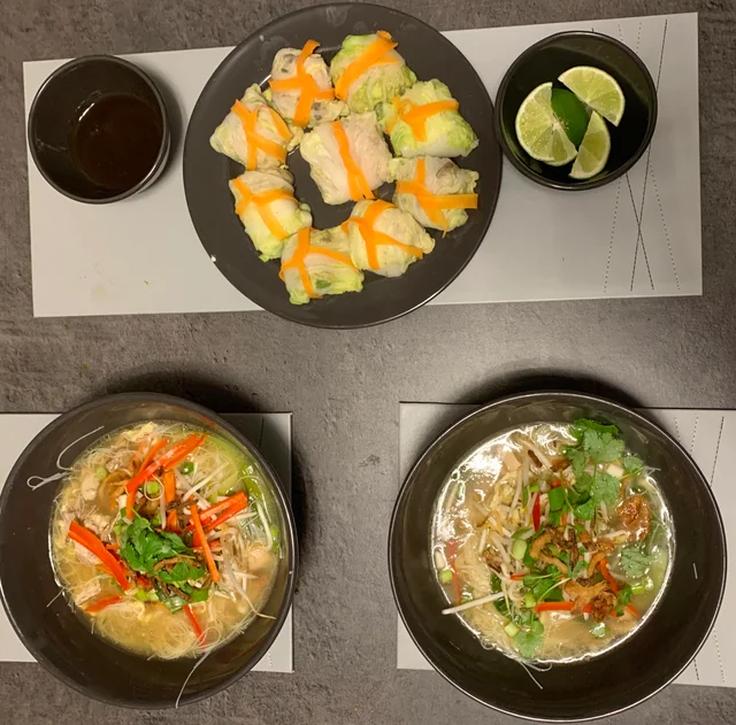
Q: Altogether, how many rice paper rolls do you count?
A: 9